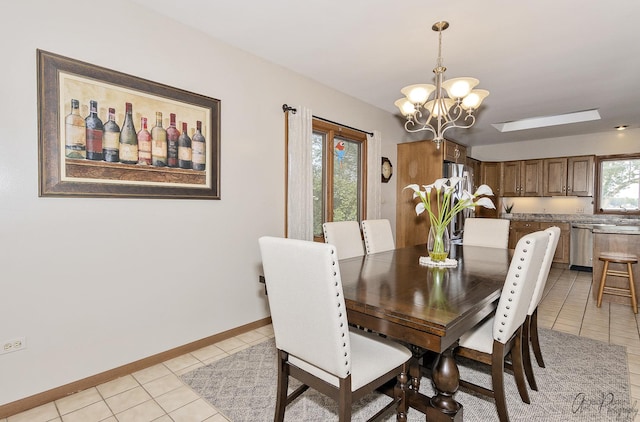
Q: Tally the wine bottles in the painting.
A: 9